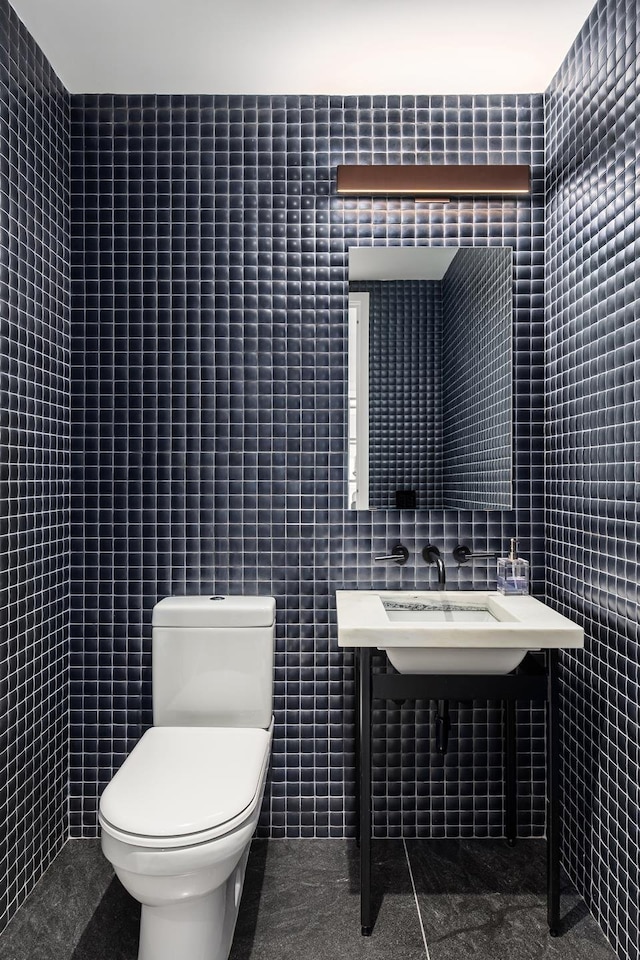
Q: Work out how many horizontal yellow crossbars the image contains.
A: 0